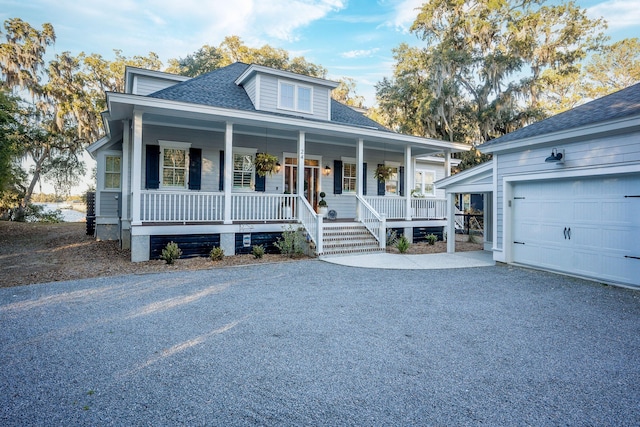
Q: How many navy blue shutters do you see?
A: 8